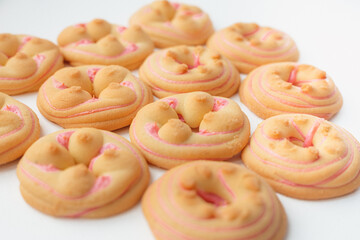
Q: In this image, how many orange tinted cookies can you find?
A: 12